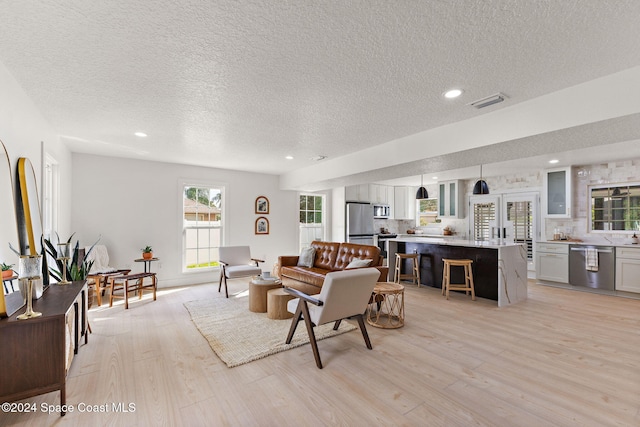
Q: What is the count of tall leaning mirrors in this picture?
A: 2